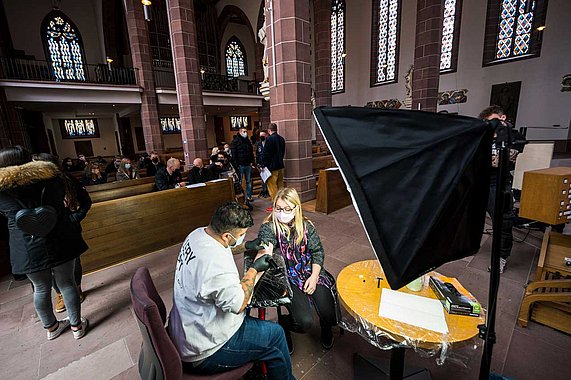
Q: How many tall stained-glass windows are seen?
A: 6